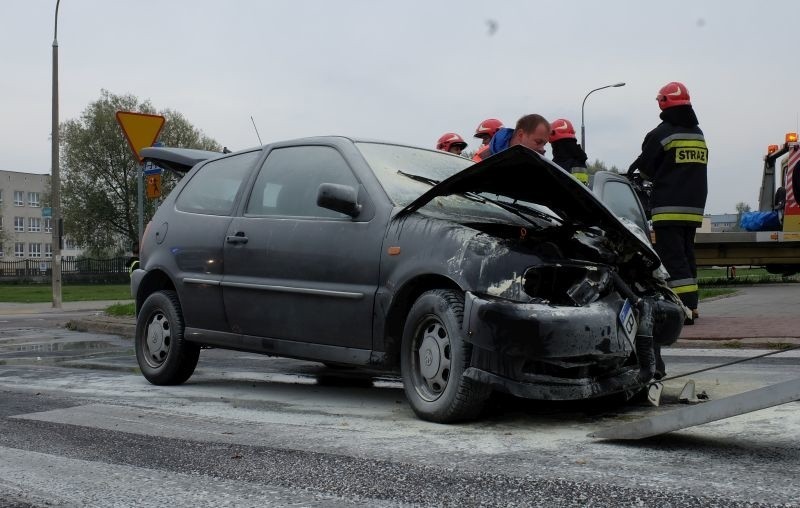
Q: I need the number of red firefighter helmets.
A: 4